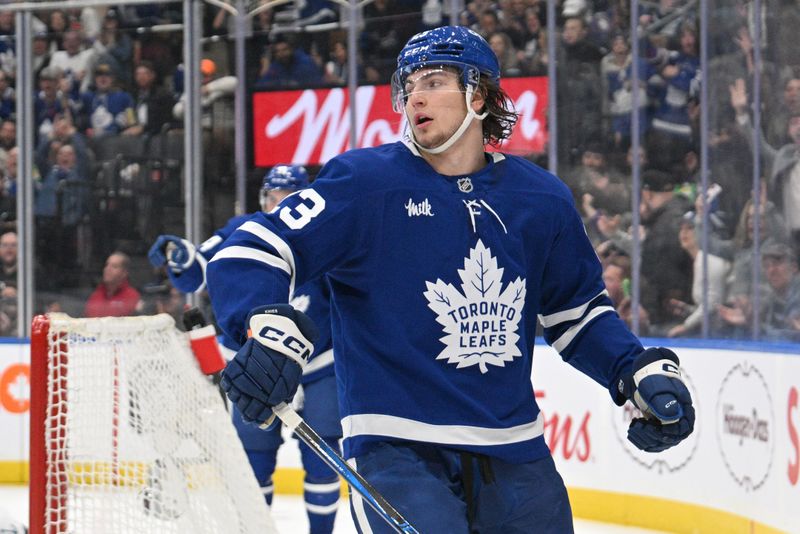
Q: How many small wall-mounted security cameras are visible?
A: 0